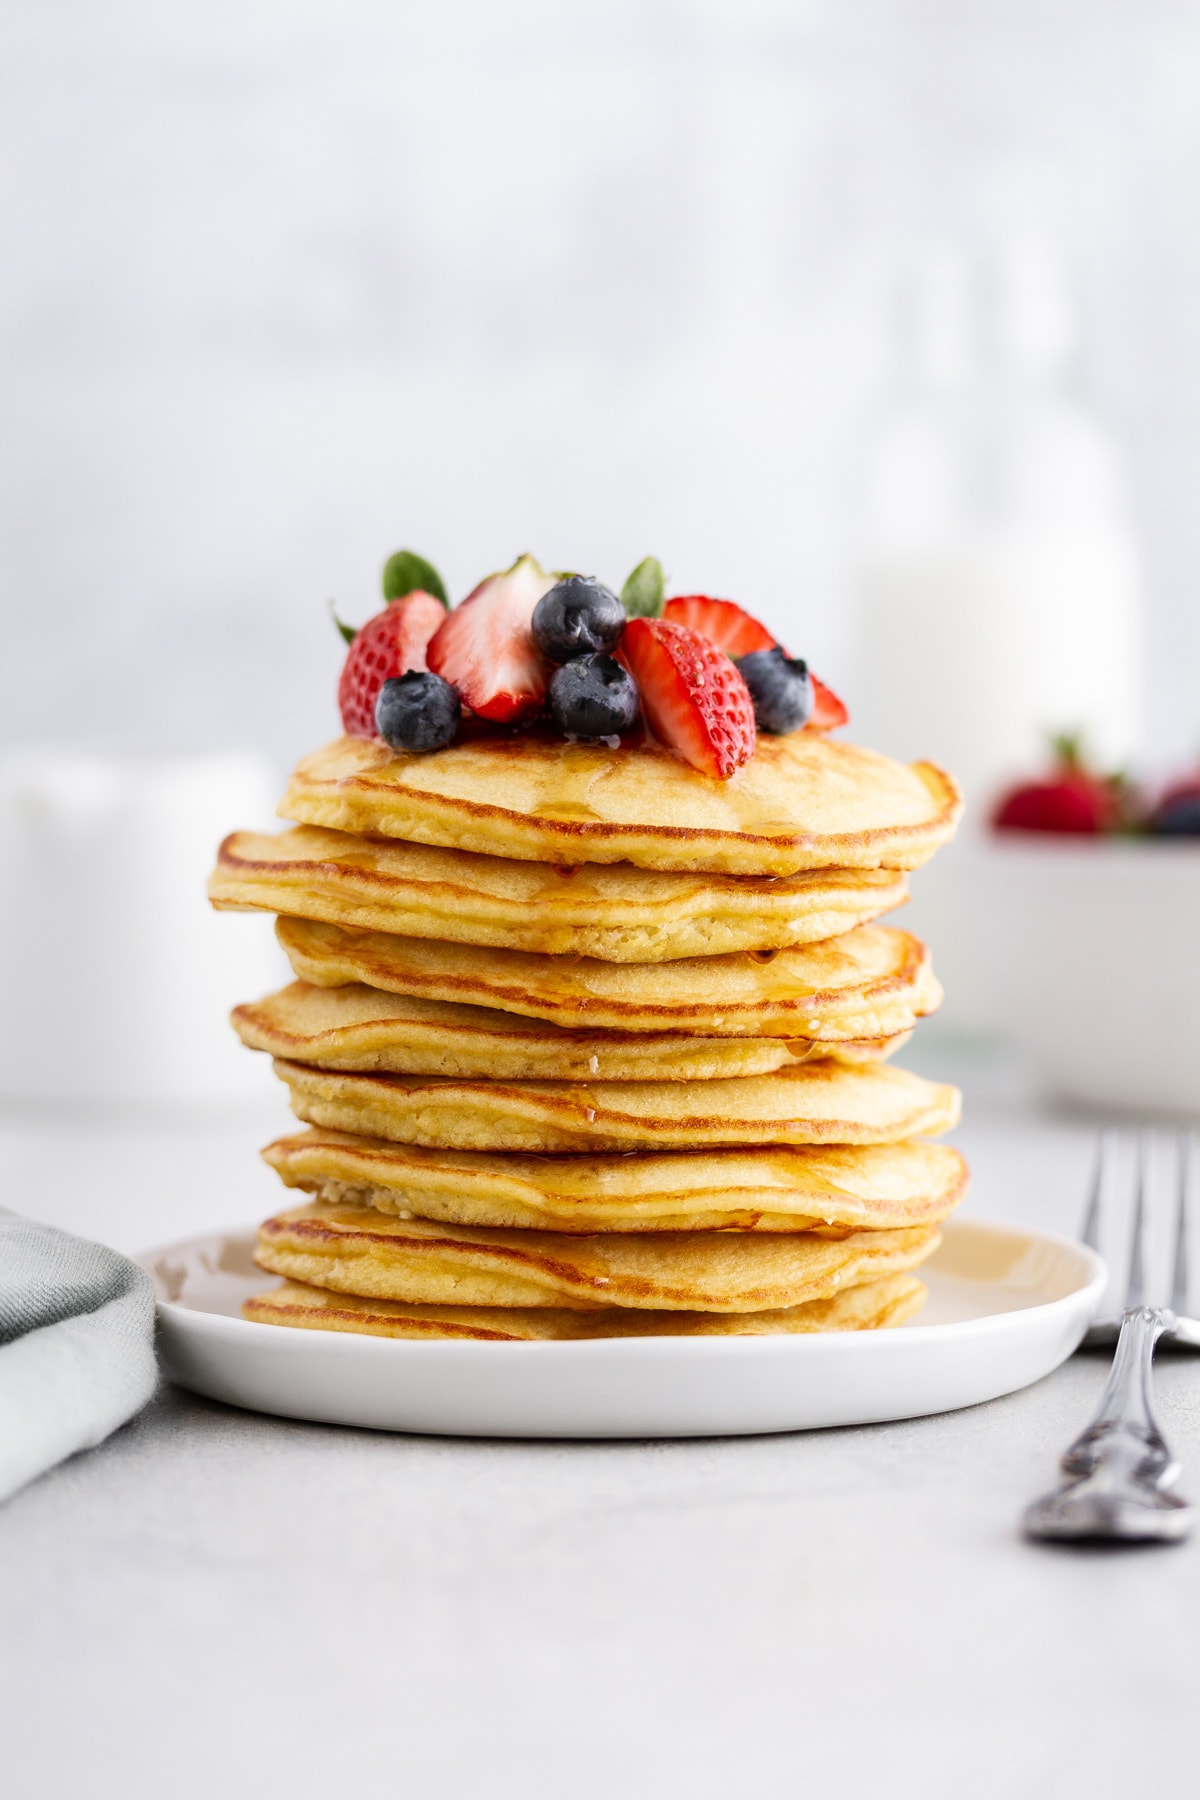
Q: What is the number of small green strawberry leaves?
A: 3